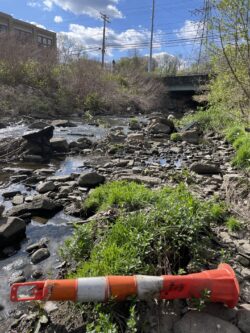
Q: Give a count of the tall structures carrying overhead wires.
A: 3